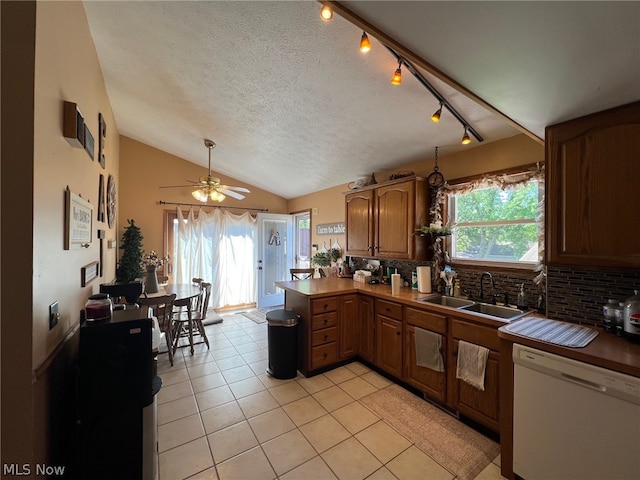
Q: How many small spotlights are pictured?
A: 5